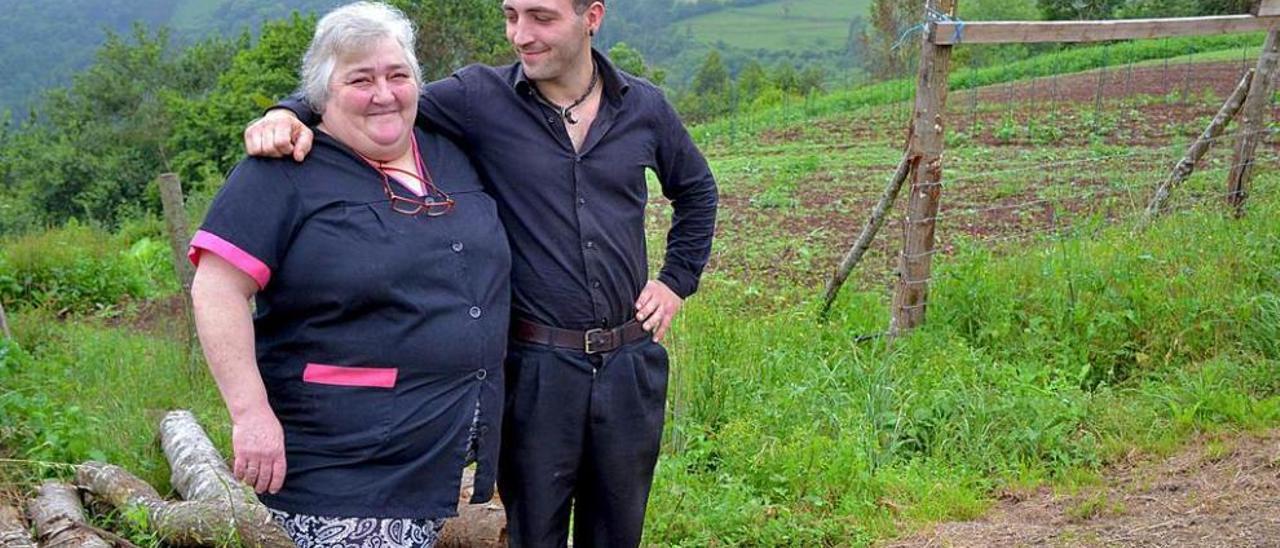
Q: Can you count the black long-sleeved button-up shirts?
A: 1